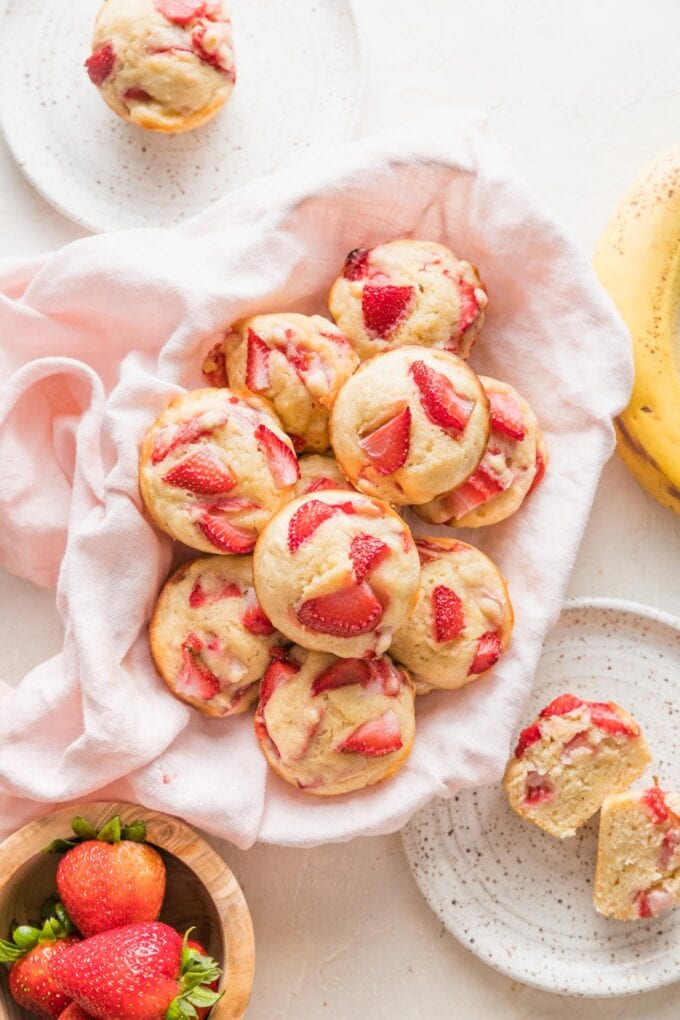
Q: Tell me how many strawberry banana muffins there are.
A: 12